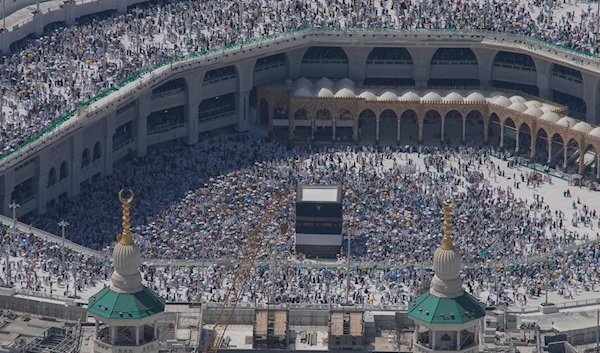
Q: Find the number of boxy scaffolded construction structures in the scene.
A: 2